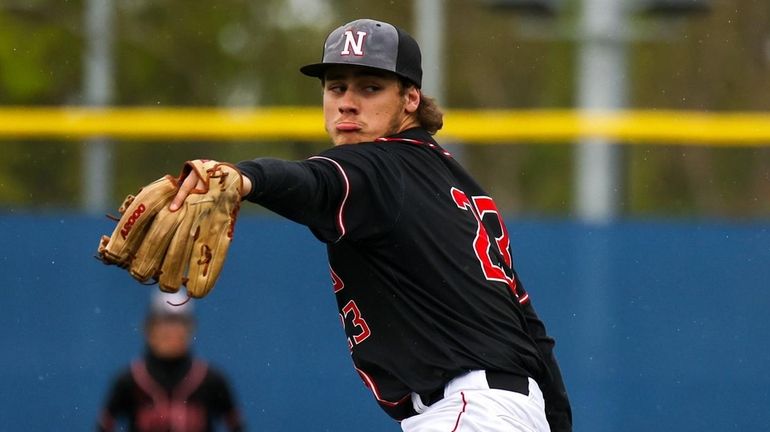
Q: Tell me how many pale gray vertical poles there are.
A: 3